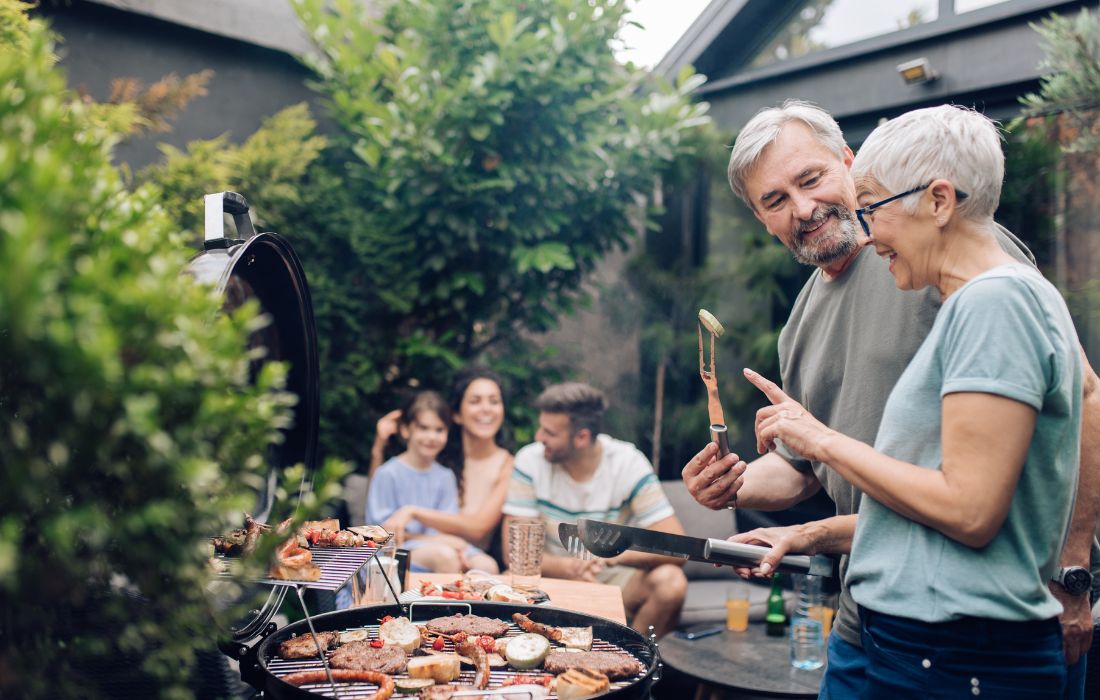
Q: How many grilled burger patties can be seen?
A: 3